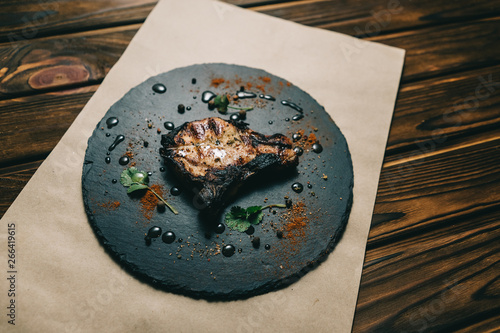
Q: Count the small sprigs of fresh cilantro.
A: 3